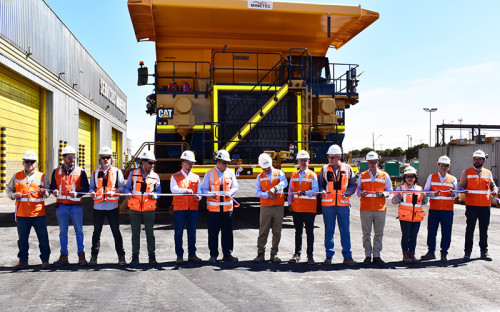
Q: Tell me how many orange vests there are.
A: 13